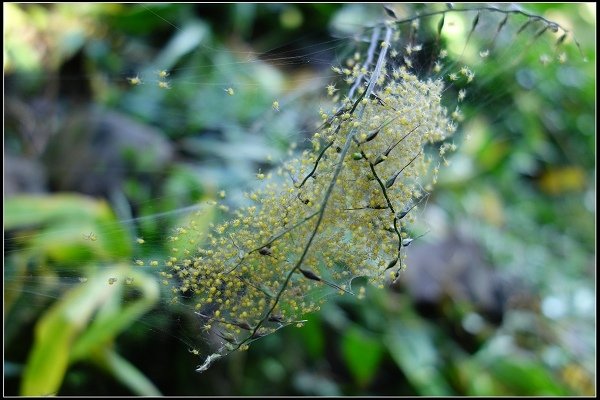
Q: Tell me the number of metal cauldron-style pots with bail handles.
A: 0